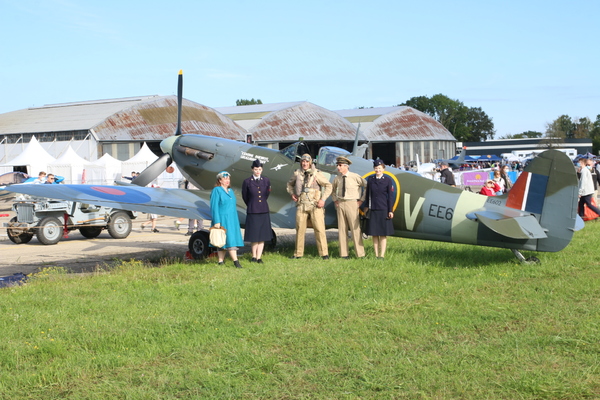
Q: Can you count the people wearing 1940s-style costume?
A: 5